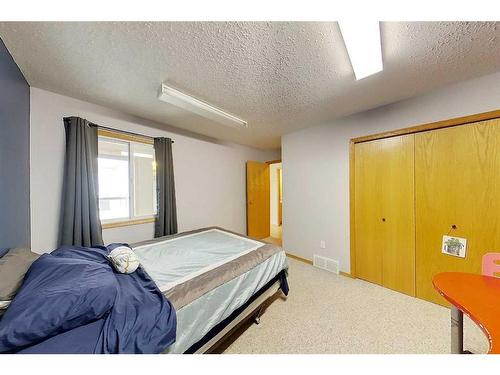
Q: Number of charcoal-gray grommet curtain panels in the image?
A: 2